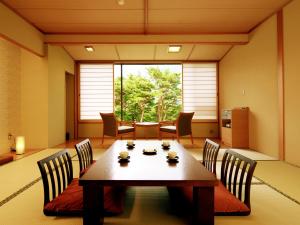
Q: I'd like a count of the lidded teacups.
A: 4